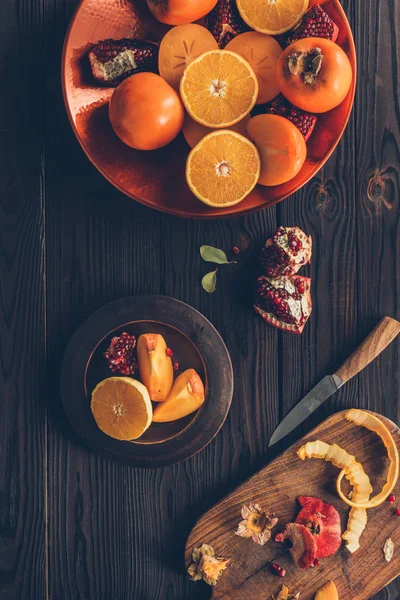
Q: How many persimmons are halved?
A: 2